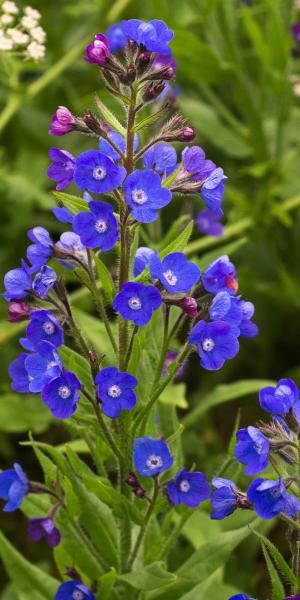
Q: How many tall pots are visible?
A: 0